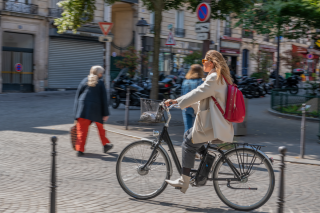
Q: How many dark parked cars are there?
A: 0